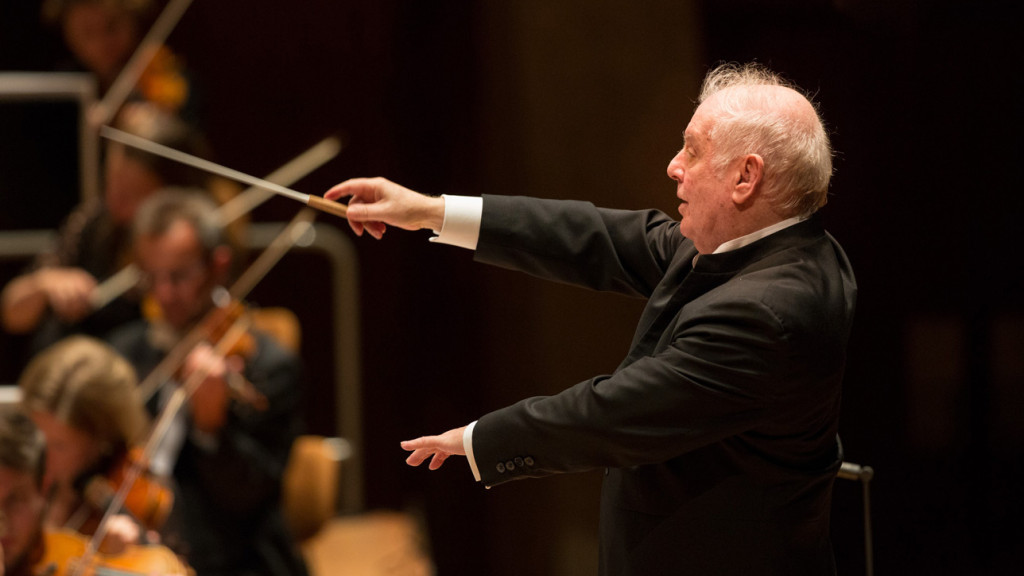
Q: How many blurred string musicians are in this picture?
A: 5